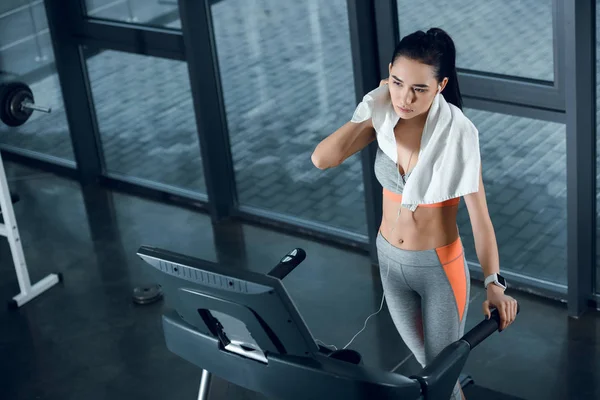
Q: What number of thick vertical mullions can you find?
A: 4